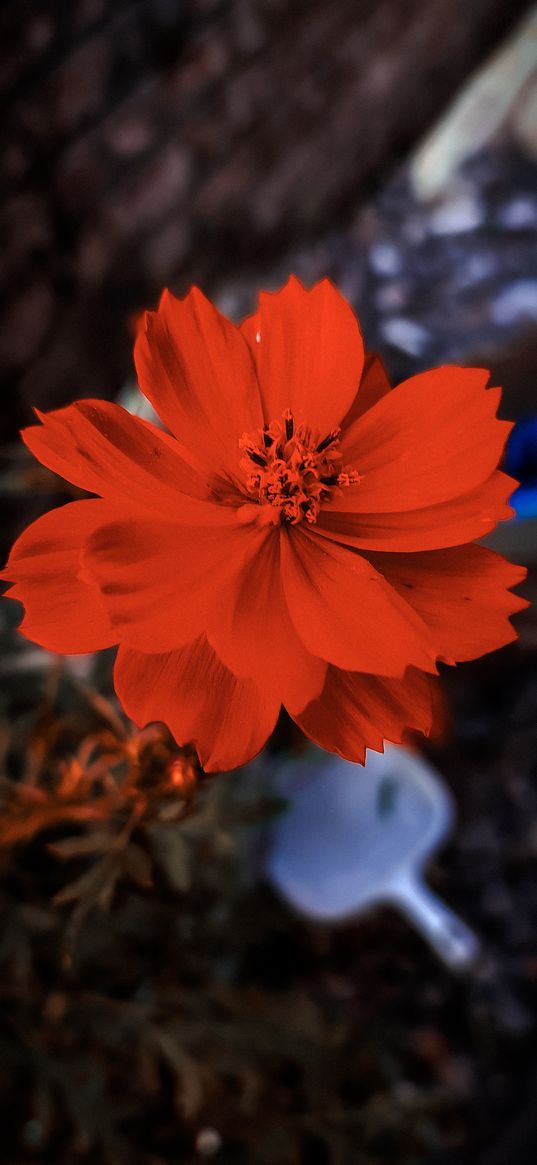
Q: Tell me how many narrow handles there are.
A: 1